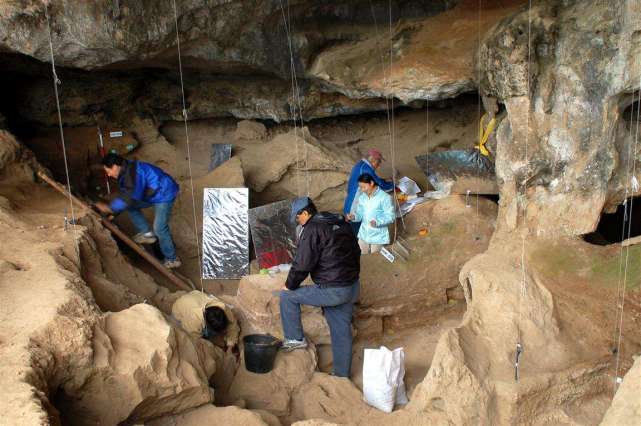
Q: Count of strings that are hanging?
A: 11